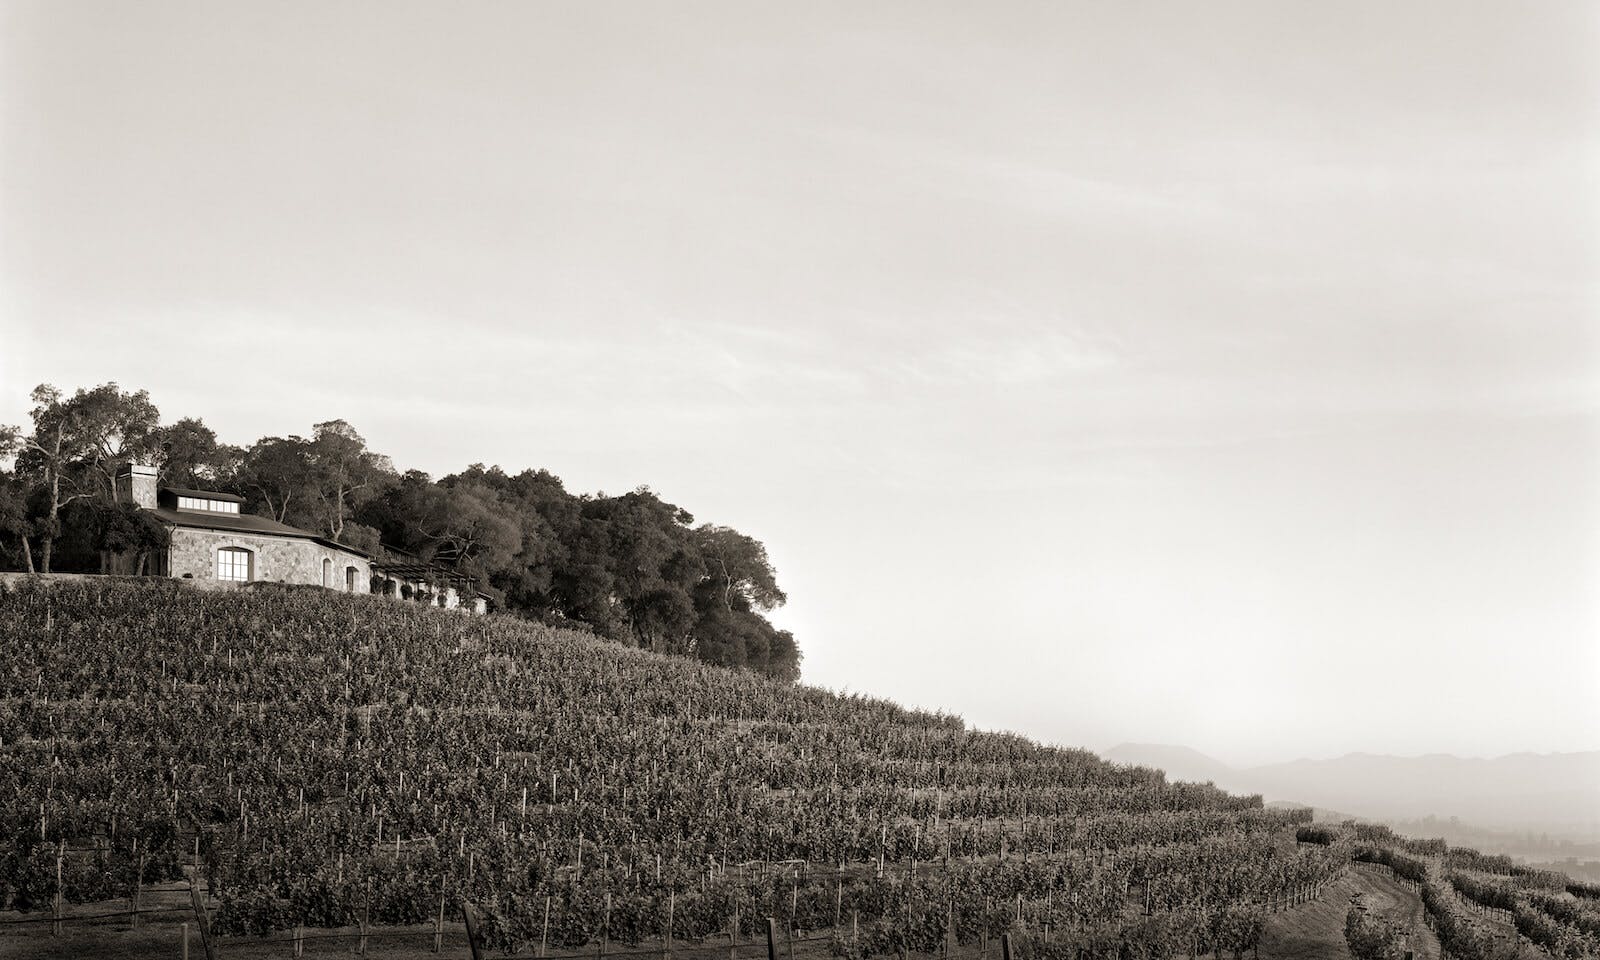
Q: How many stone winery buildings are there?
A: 1